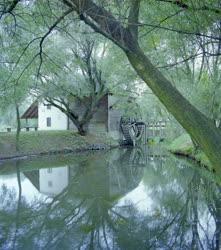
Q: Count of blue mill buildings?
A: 0